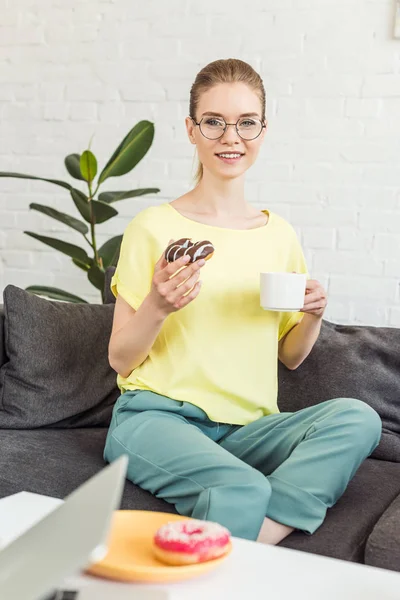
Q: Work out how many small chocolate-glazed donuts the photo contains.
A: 1